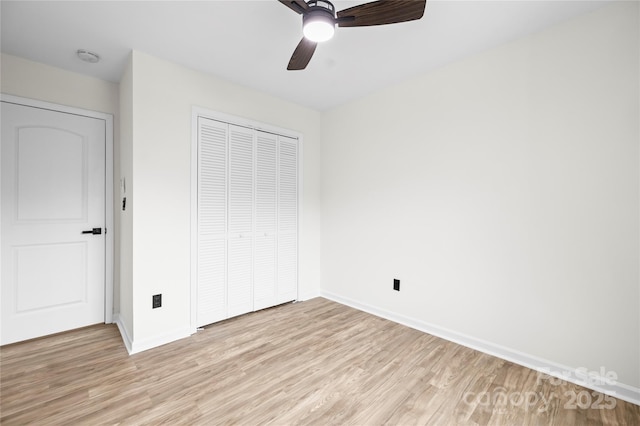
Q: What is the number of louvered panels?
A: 4